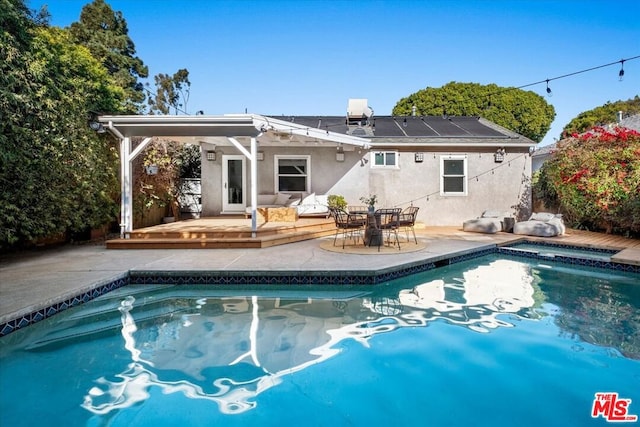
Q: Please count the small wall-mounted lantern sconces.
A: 5